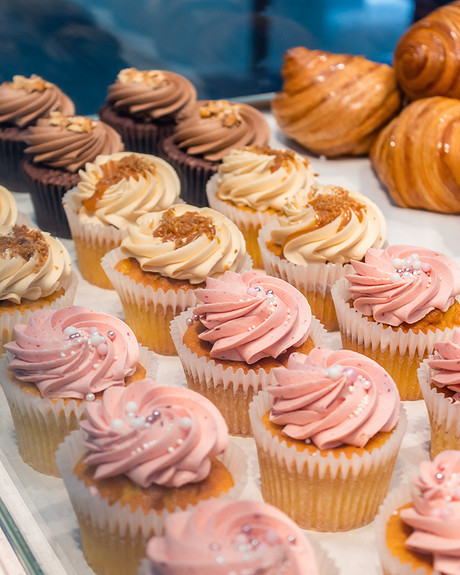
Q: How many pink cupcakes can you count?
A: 8